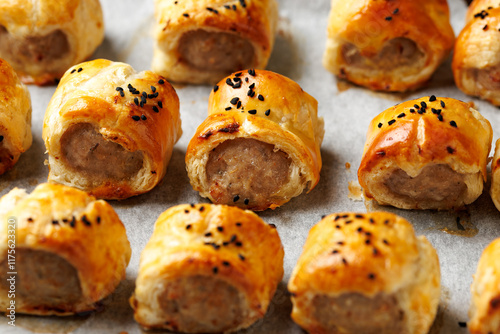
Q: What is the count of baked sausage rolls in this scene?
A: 13